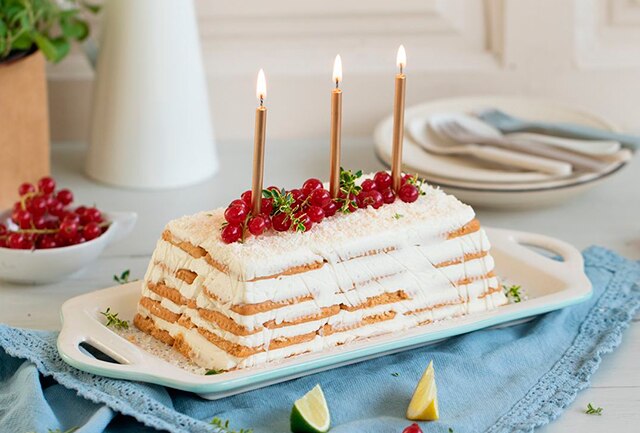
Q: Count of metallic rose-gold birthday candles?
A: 3